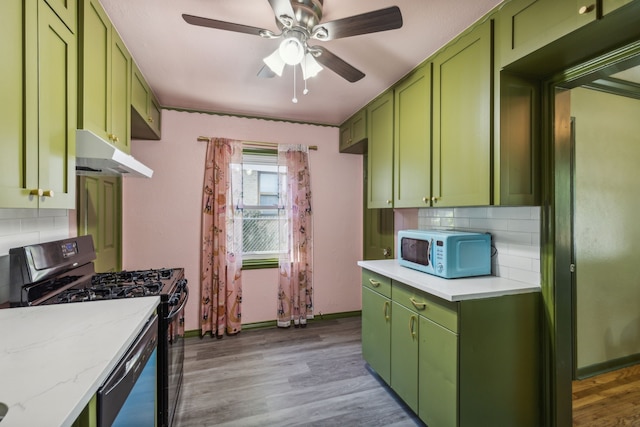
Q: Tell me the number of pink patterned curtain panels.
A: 2